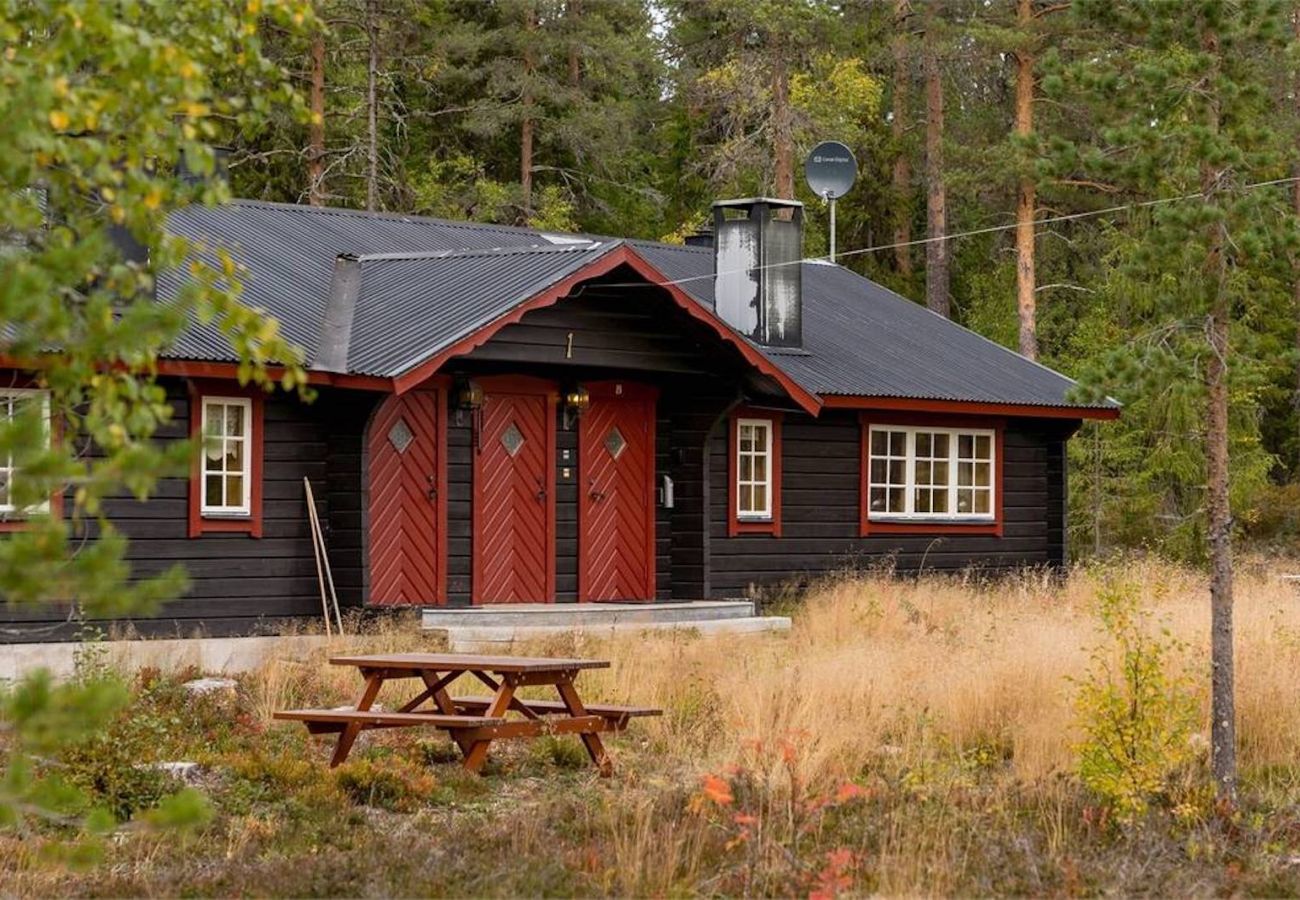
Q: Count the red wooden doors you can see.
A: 3